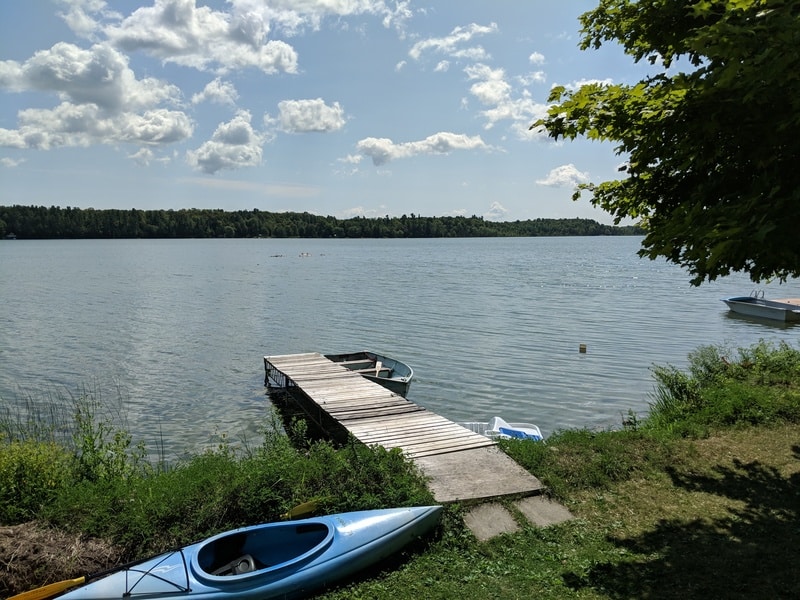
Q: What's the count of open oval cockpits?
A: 1